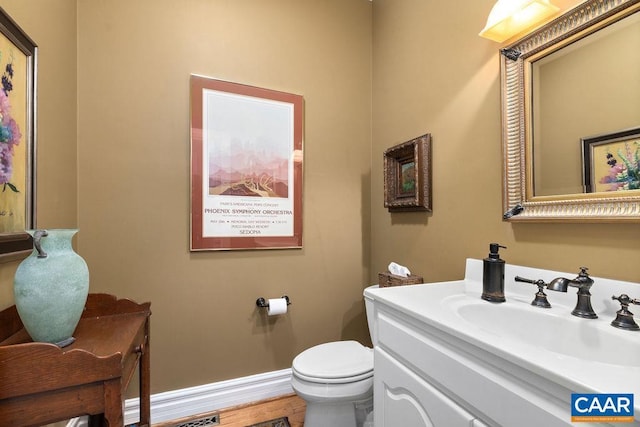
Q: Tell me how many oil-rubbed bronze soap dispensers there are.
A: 1